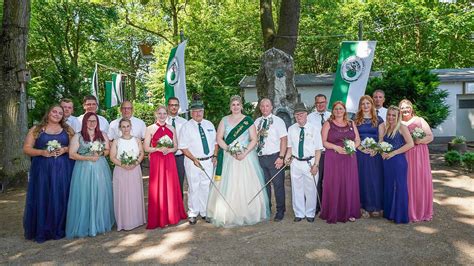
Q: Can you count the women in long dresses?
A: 9